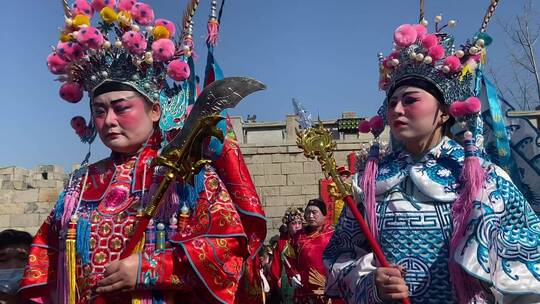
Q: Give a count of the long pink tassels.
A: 2